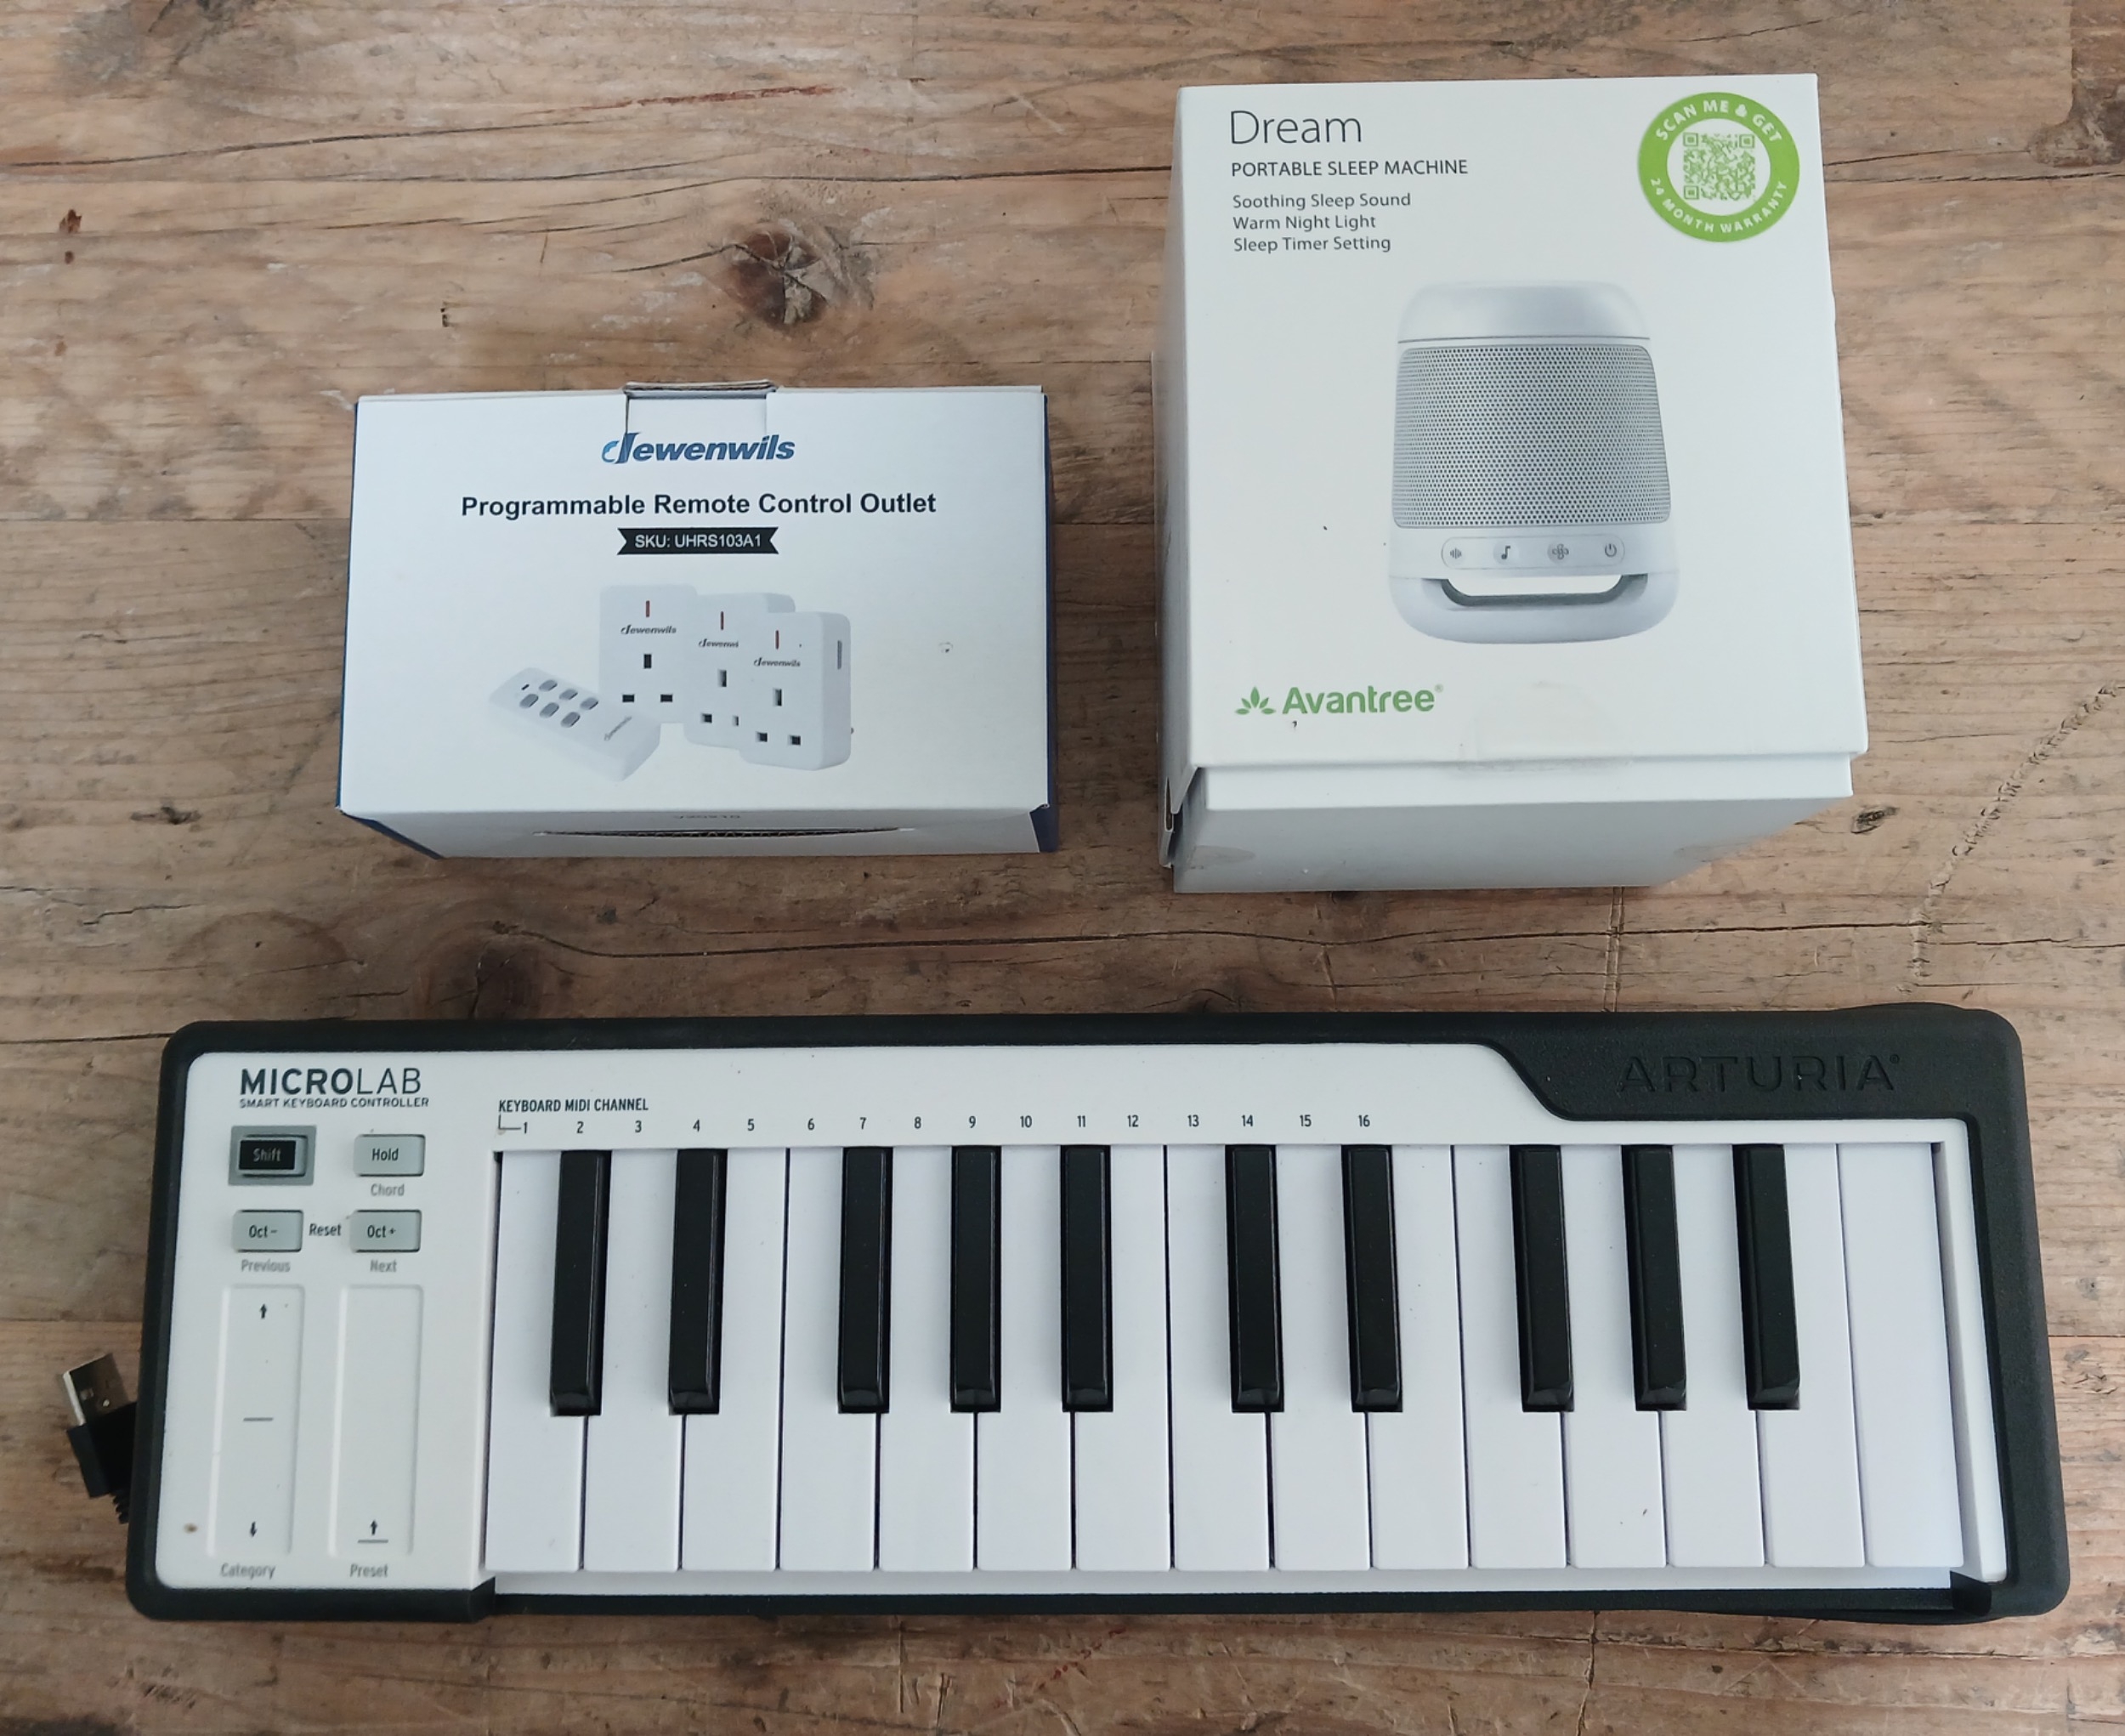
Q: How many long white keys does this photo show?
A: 15